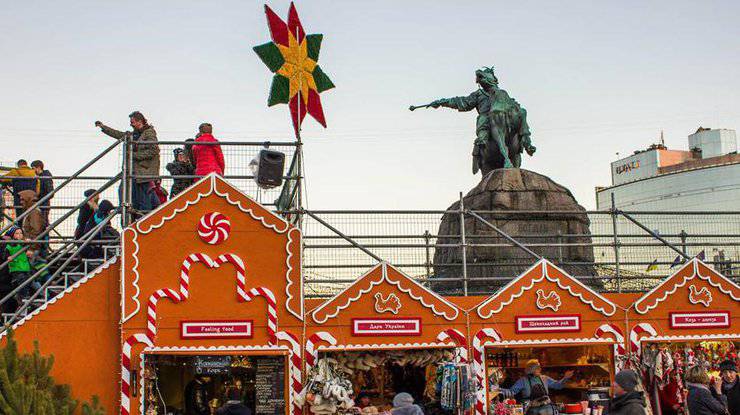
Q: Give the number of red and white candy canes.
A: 11